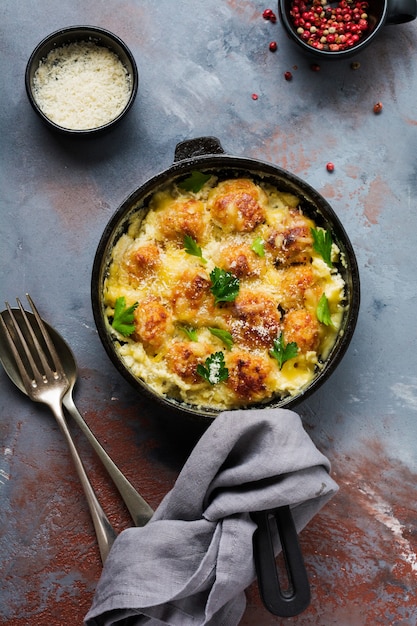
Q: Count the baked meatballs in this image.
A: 12